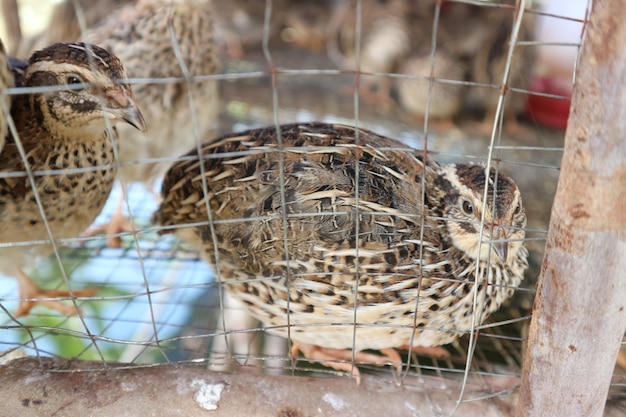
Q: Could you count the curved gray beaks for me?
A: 2